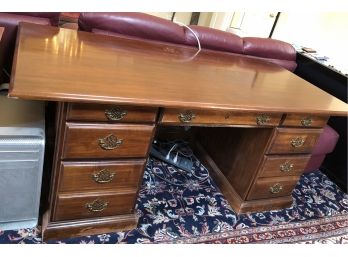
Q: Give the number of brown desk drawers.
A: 9